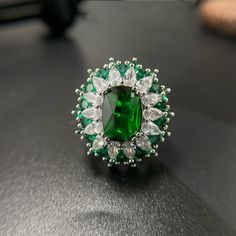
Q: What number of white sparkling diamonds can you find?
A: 14